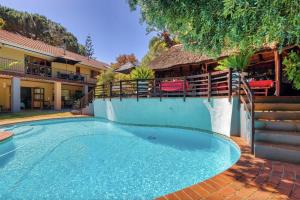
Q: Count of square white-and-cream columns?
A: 3